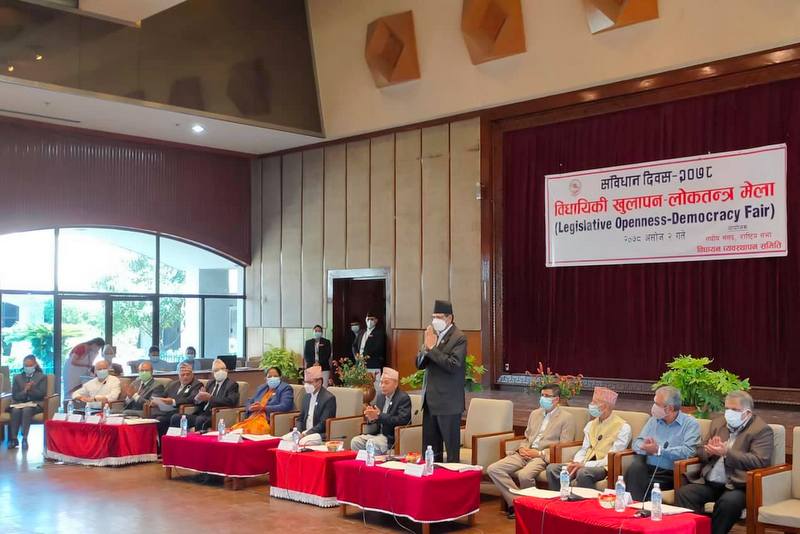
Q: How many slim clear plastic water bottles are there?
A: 11